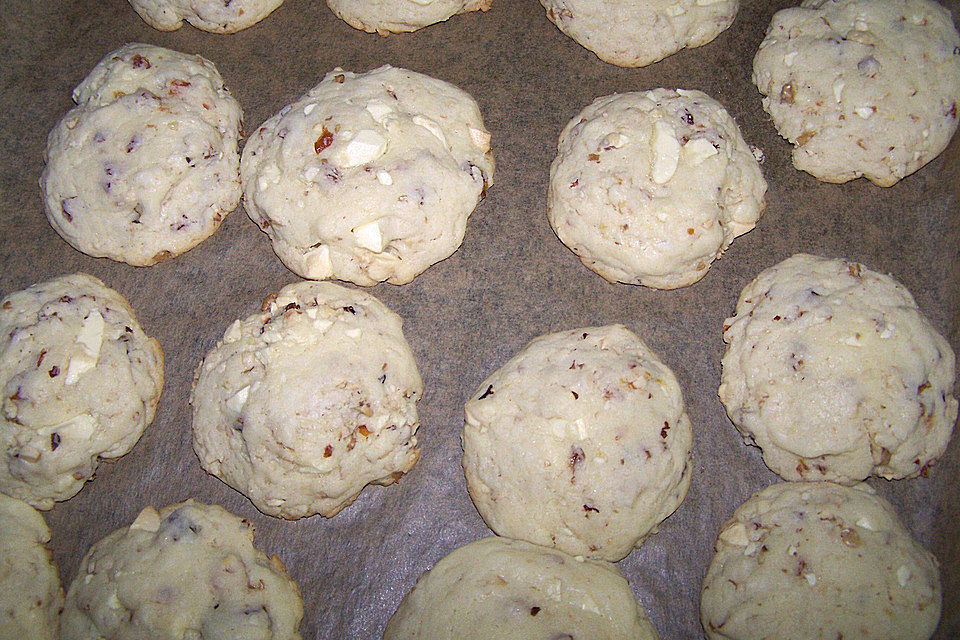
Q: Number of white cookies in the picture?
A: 15